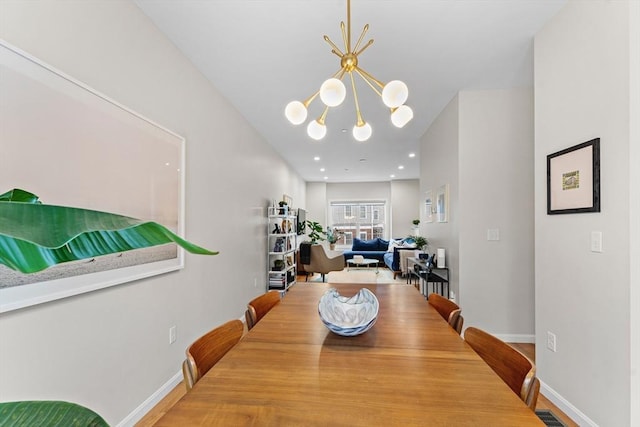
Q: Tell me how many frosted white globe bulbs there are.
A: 6